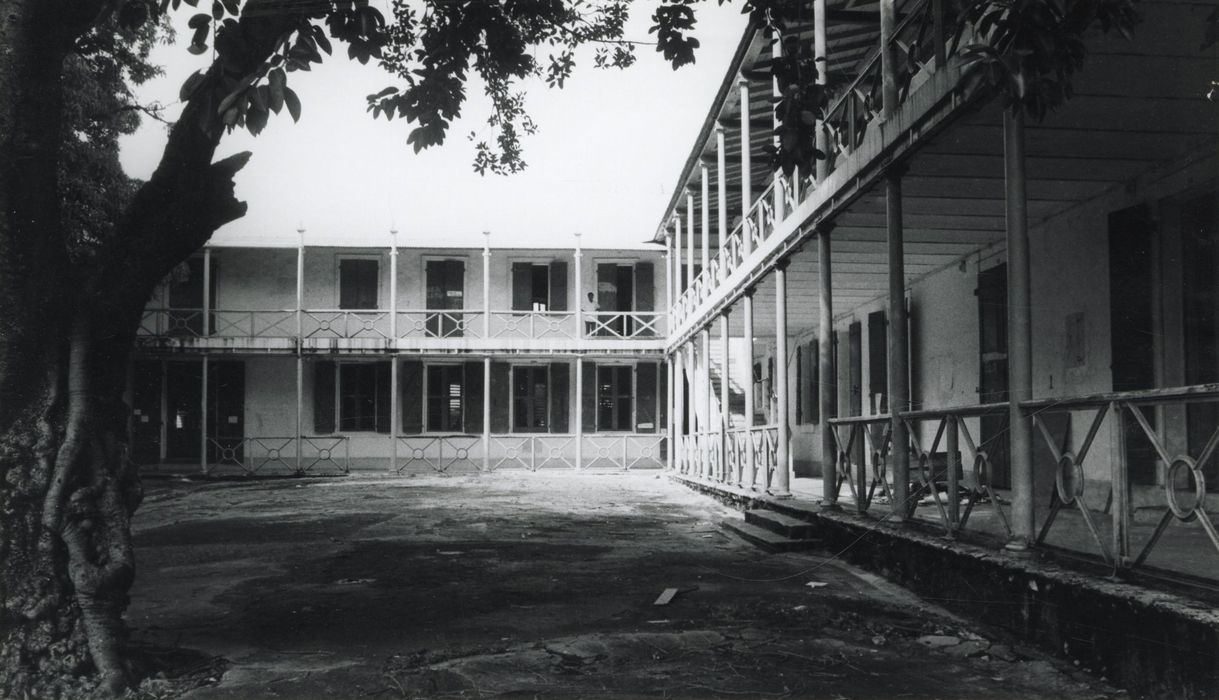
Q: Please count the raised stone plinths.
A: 1